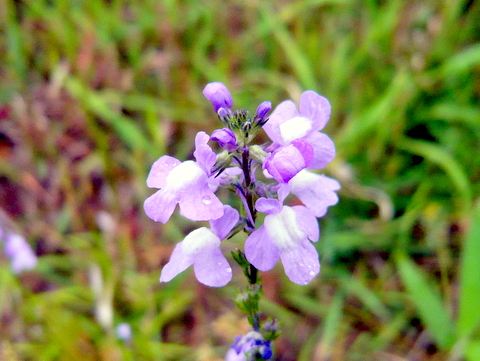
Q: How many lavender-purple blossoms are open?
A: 5